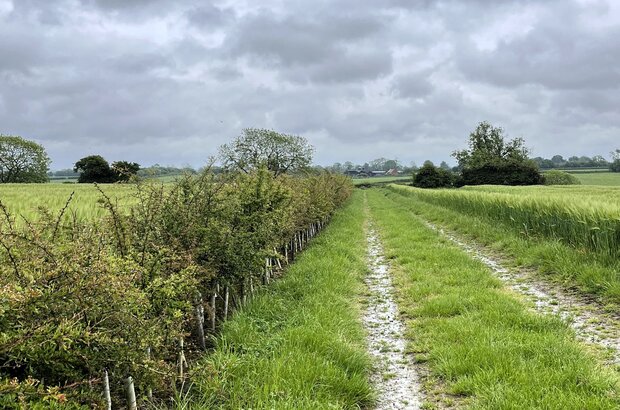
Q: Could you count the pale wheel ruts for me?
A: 2